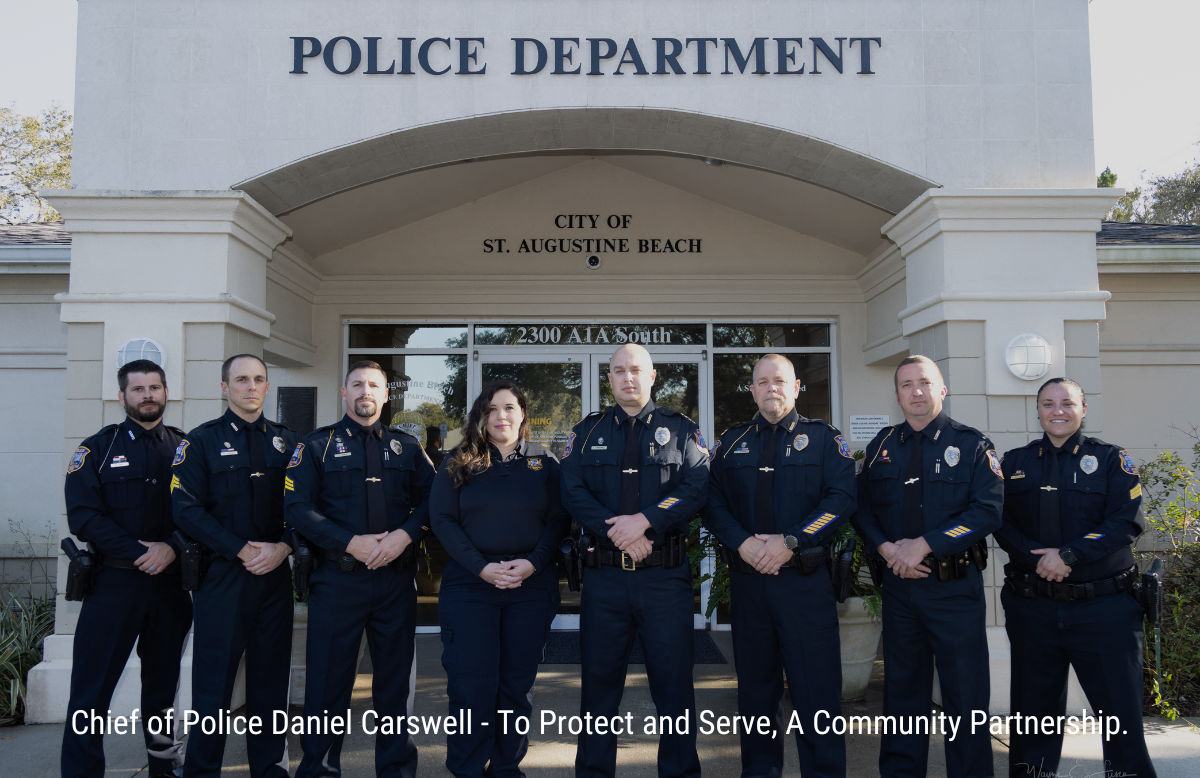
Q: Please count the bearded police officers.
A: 3